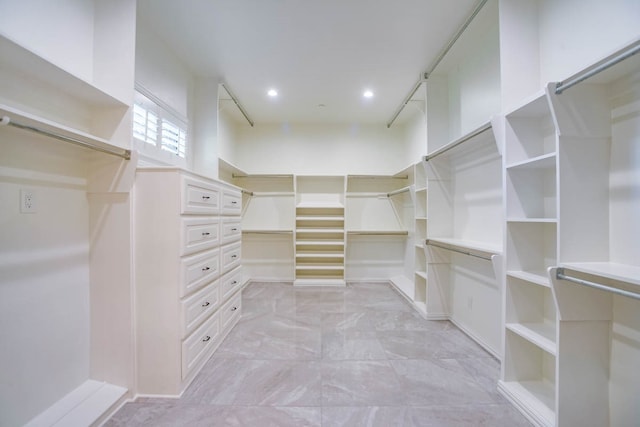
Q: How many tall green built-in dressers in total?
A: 0